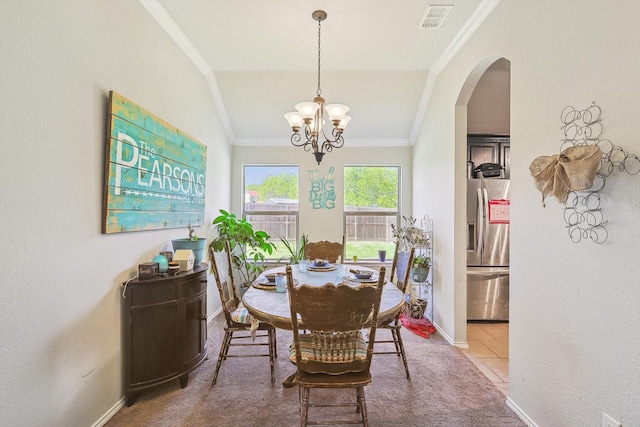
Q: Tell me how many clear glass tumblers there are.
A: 3